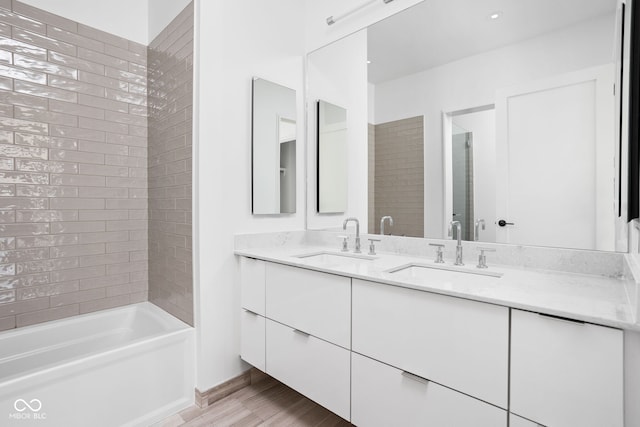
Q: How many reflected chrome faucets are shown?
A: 2